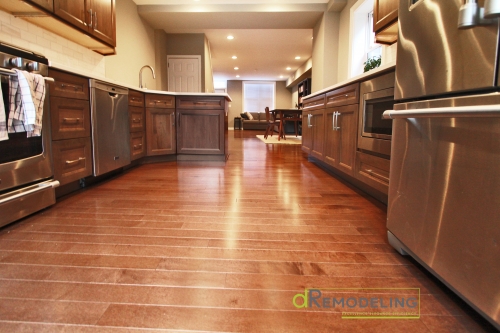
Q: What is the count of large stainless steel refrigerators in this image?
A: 1